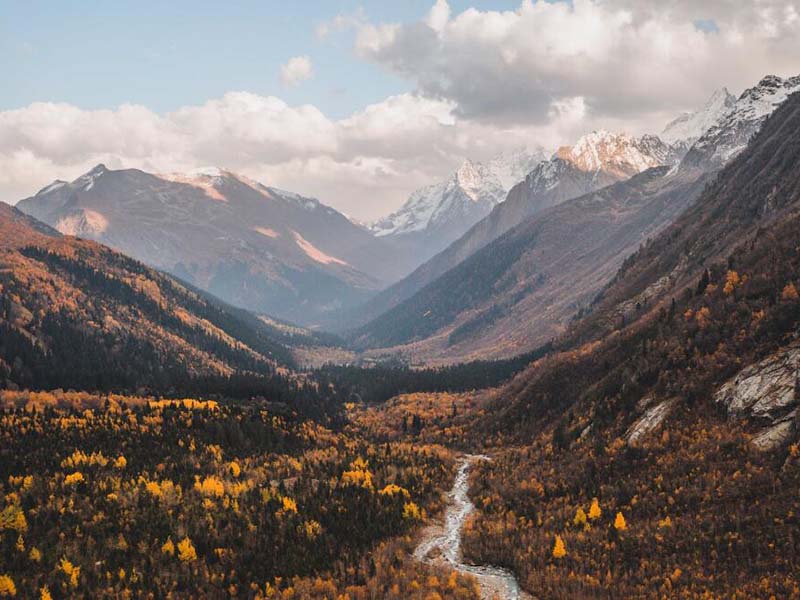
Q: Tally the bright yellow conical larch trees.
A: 4